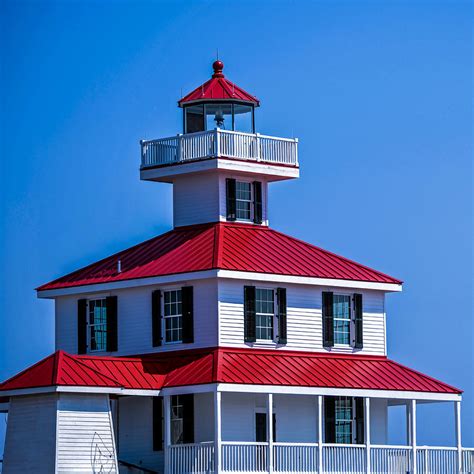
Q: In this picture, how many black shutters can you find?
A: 14